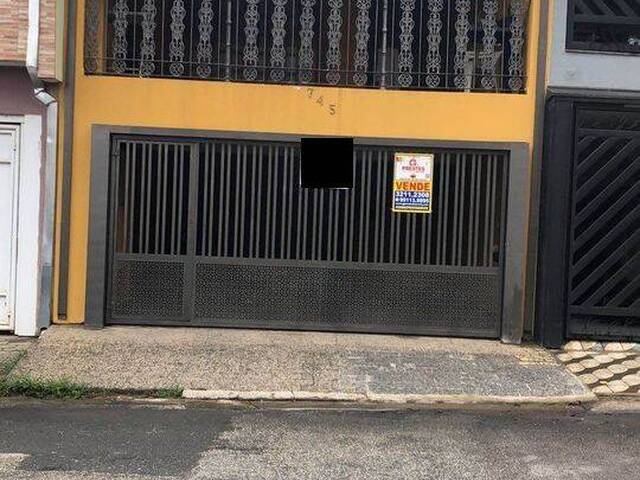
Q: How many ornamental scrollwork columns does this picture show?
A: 15